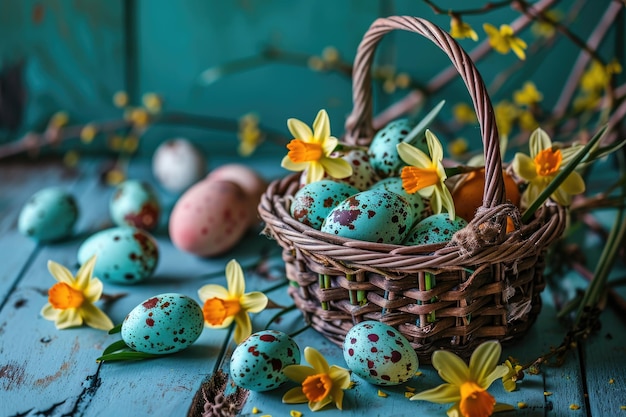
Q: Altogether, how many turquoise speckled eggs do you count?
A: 11